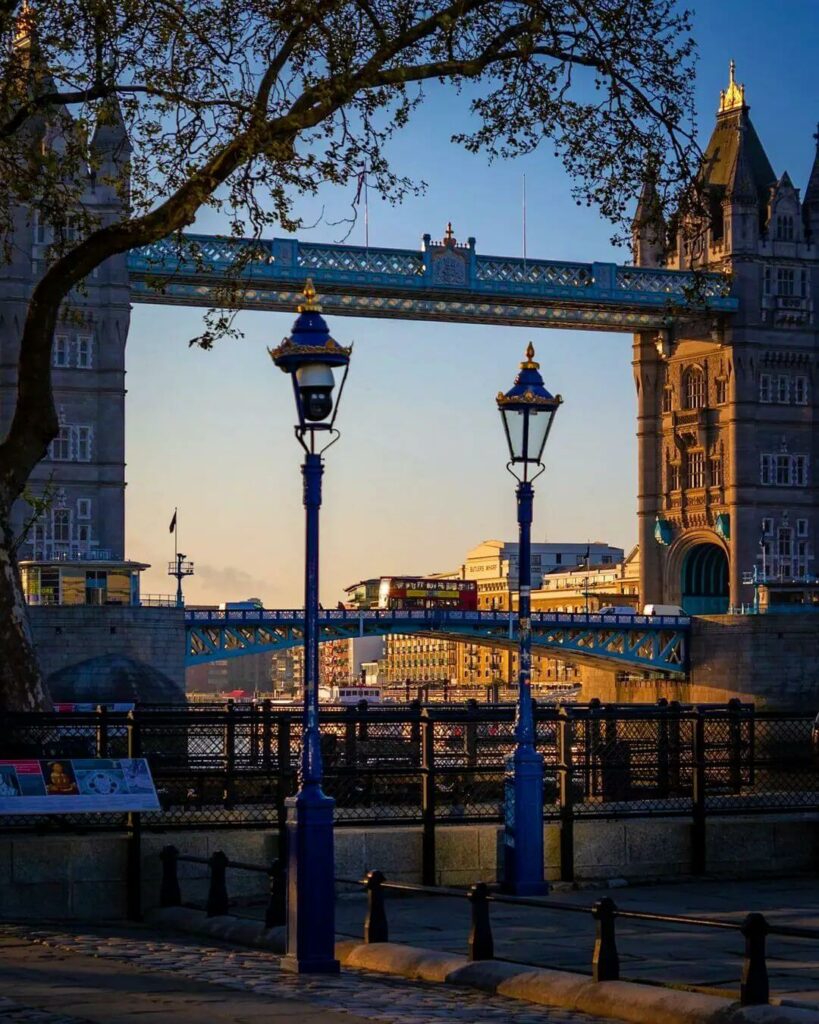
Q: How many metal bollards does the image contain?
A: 7